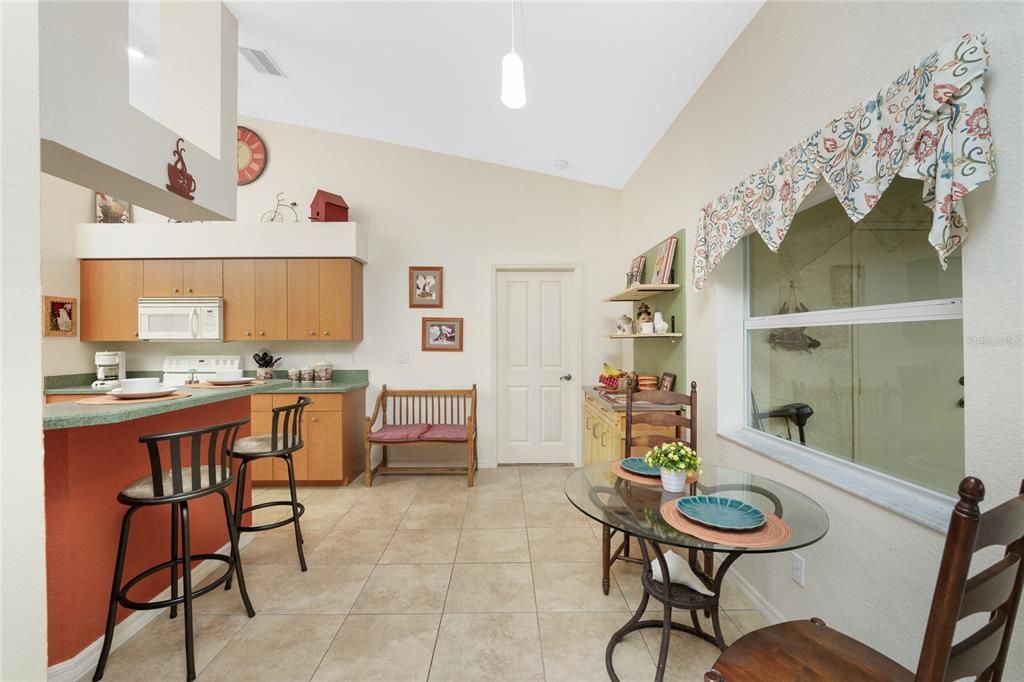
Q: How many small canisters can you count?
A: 3